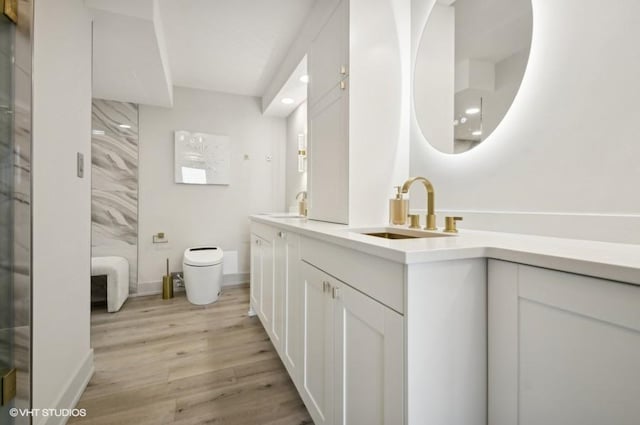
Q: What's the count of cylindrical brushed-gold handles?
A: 2